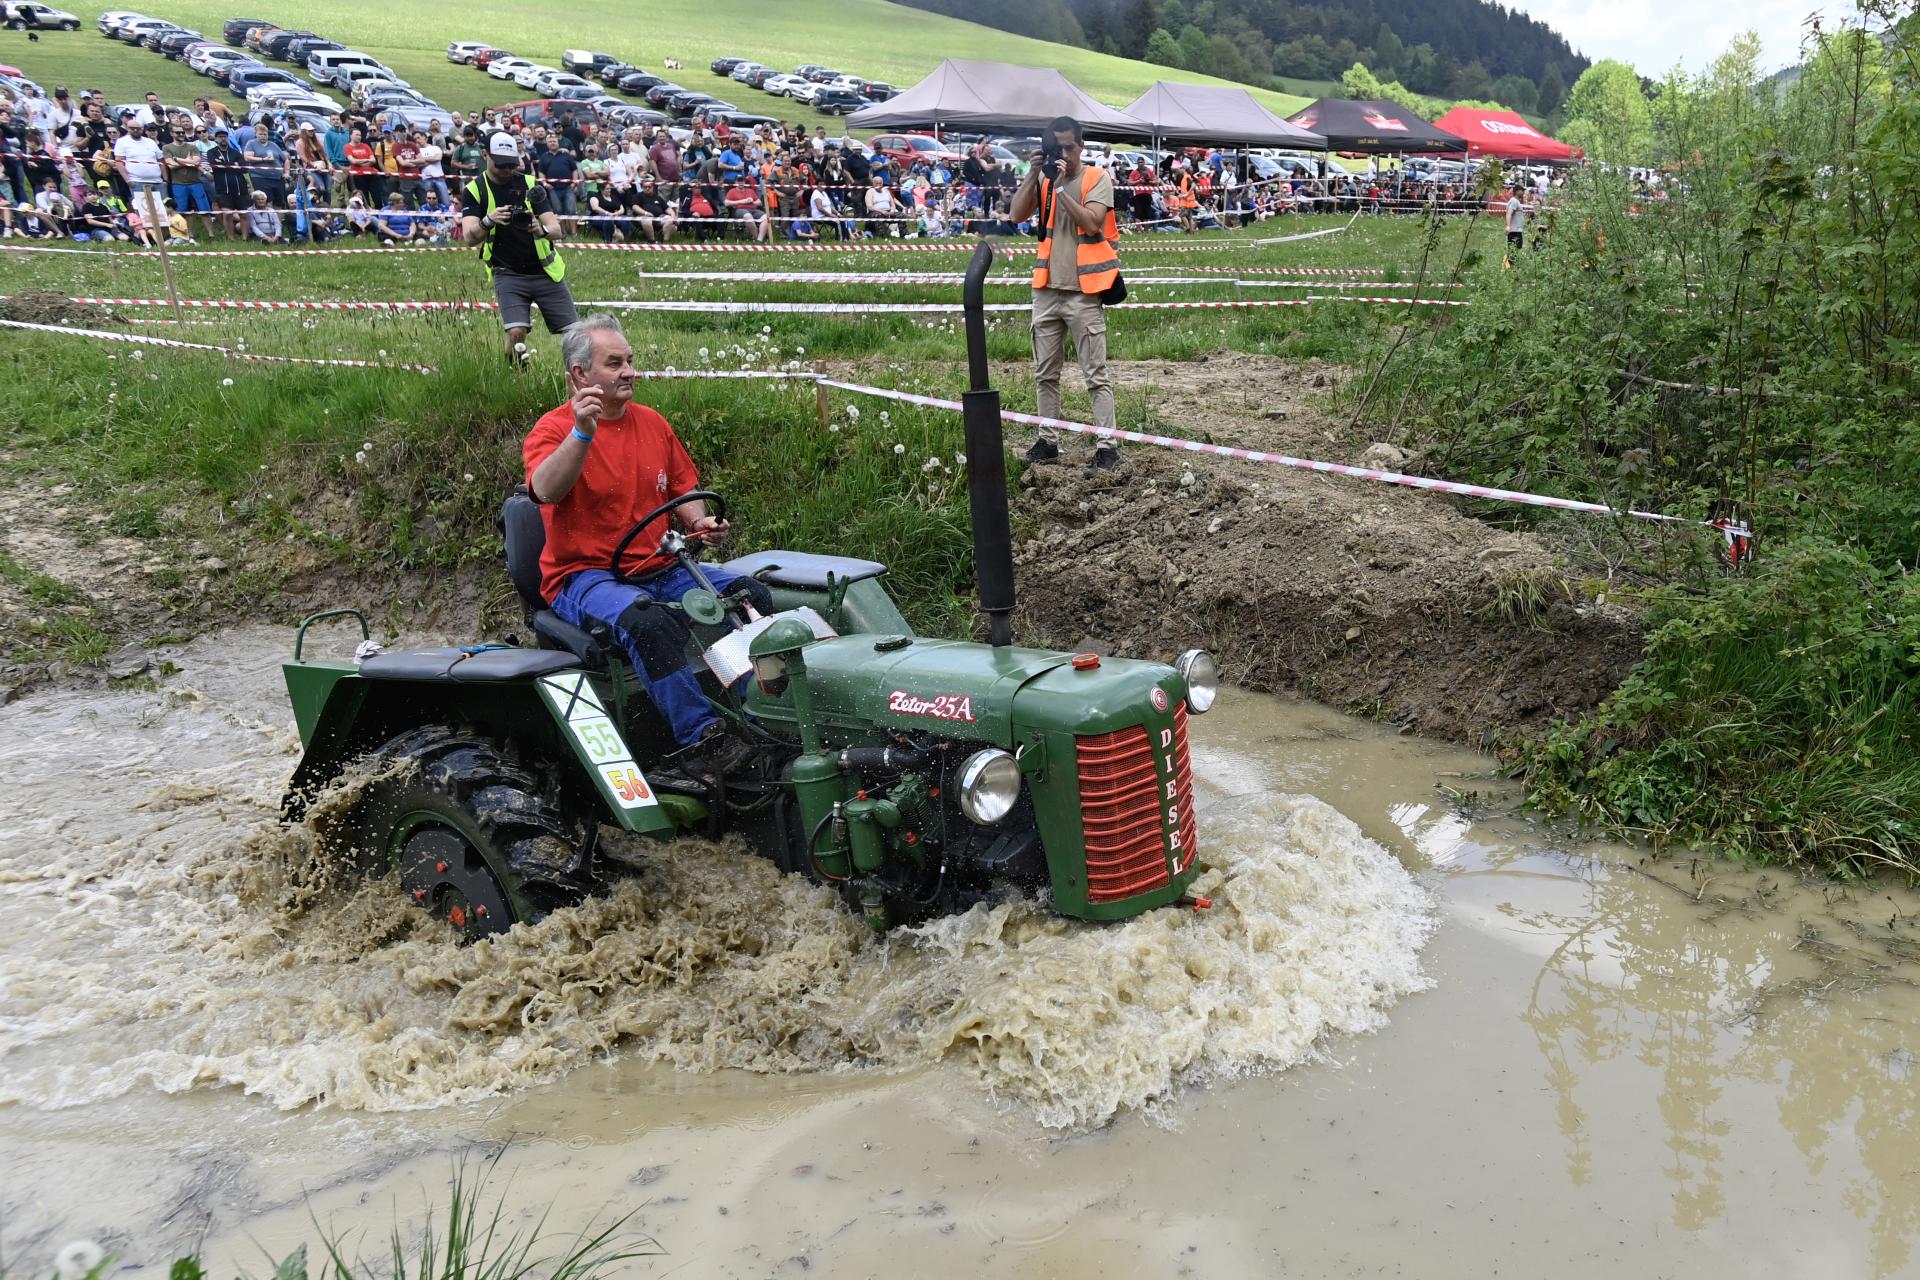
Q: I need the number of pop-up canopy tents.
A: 4